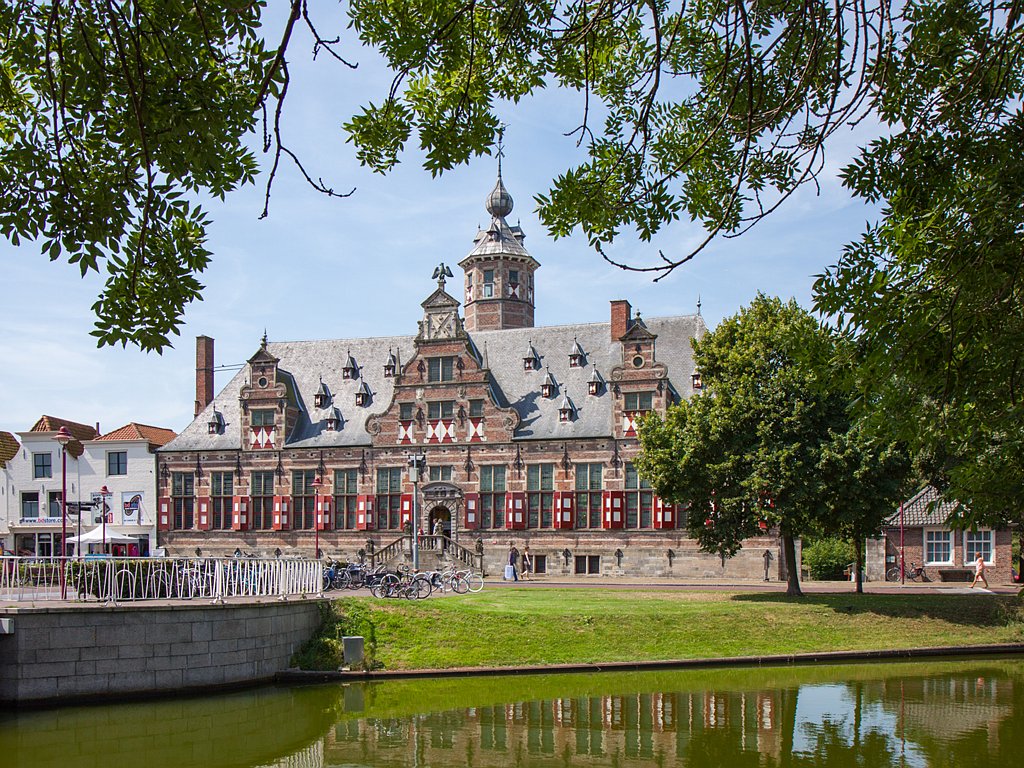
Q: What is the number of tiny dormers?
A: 12